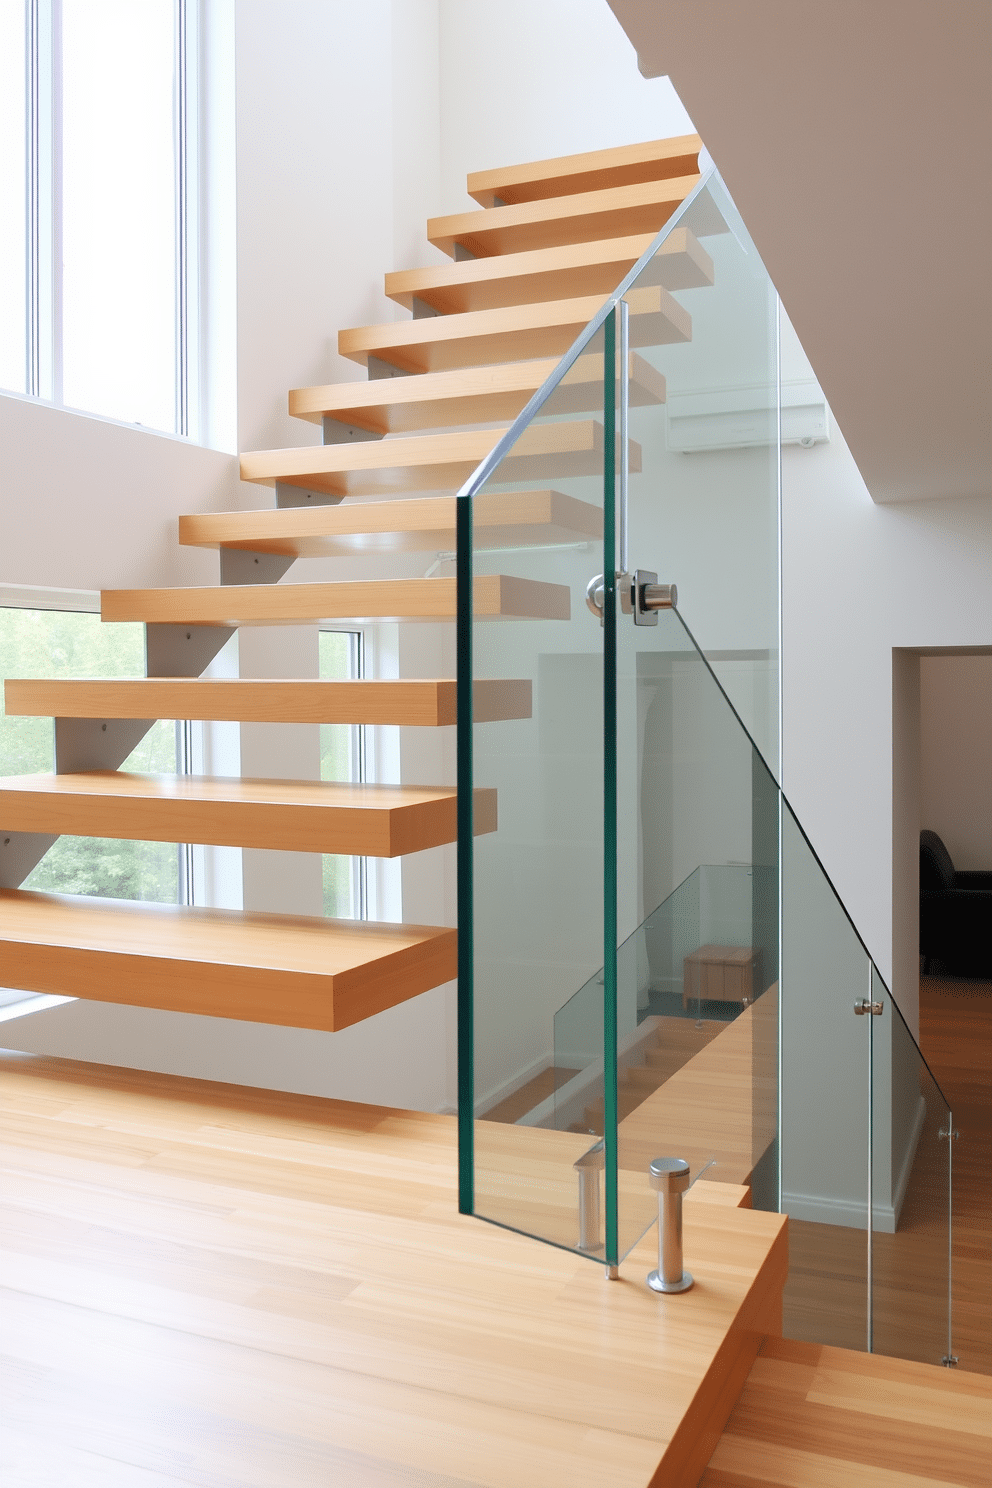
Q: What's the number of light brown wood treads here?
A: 11